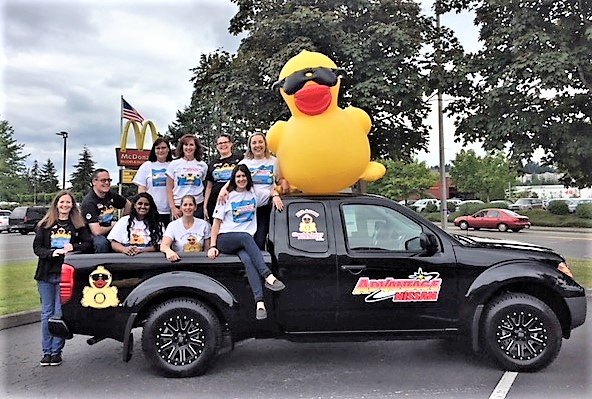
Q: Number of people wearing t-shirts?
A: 9